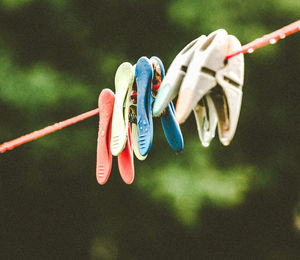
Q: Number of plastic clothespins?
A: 5